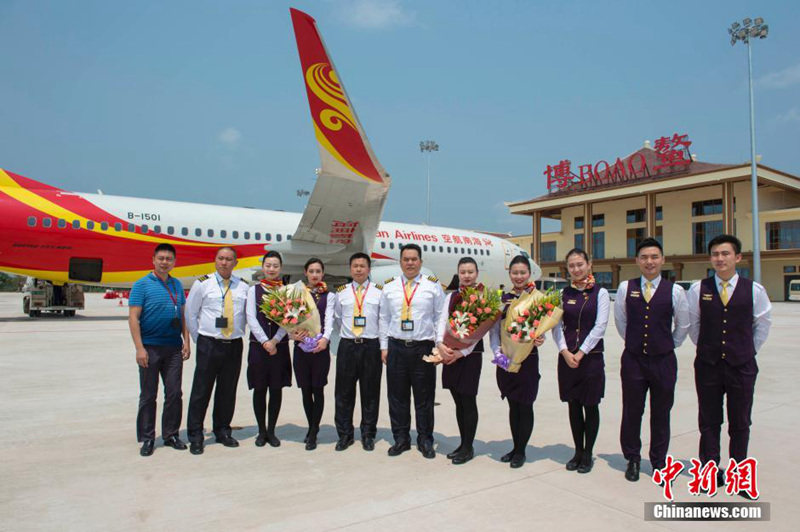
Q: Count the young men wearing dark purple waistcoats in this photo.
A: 2